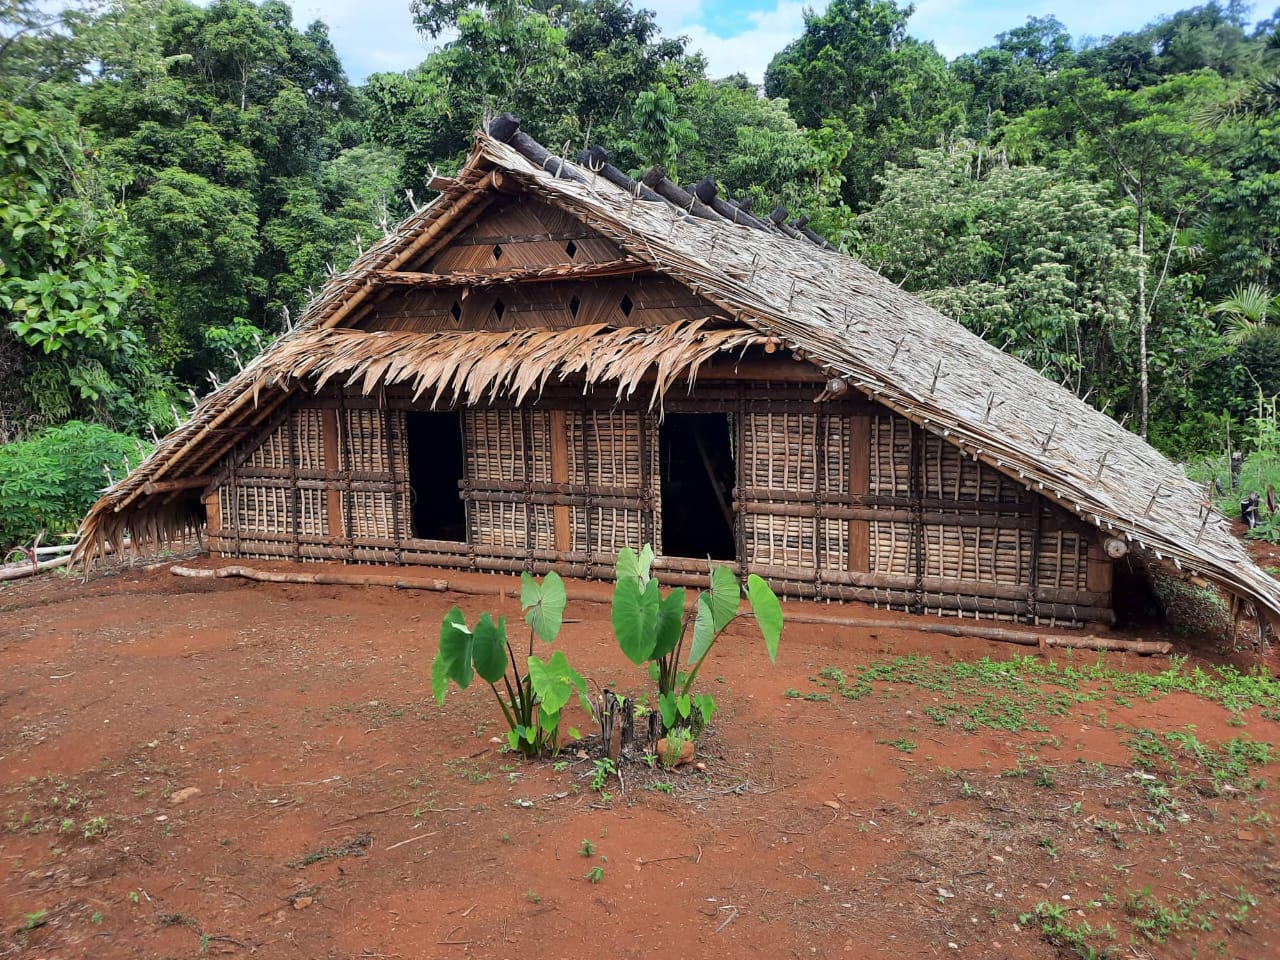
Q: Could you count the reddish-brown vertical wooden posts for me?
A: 5